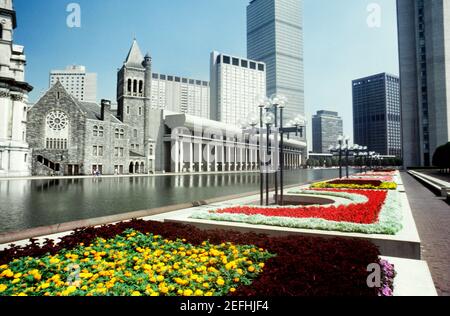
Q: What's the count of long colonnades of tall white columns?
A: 1